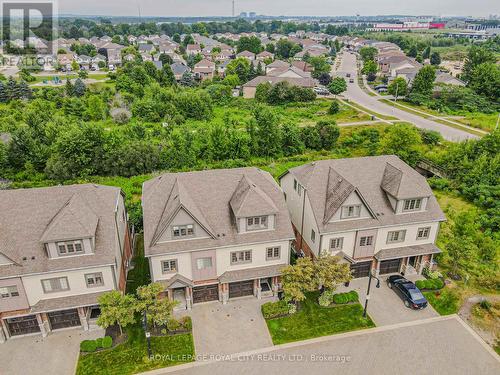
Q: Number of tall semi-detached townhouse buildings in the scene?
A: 3